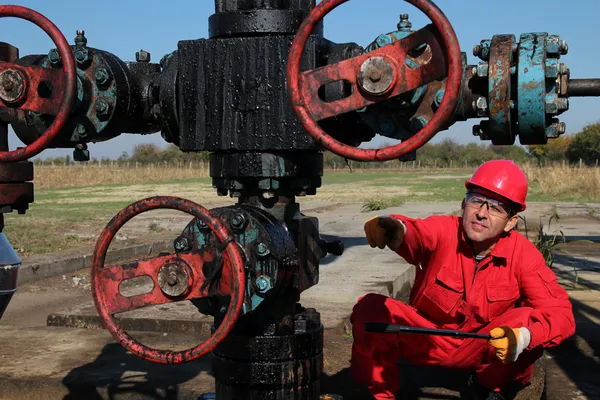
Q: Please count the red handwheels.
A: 3